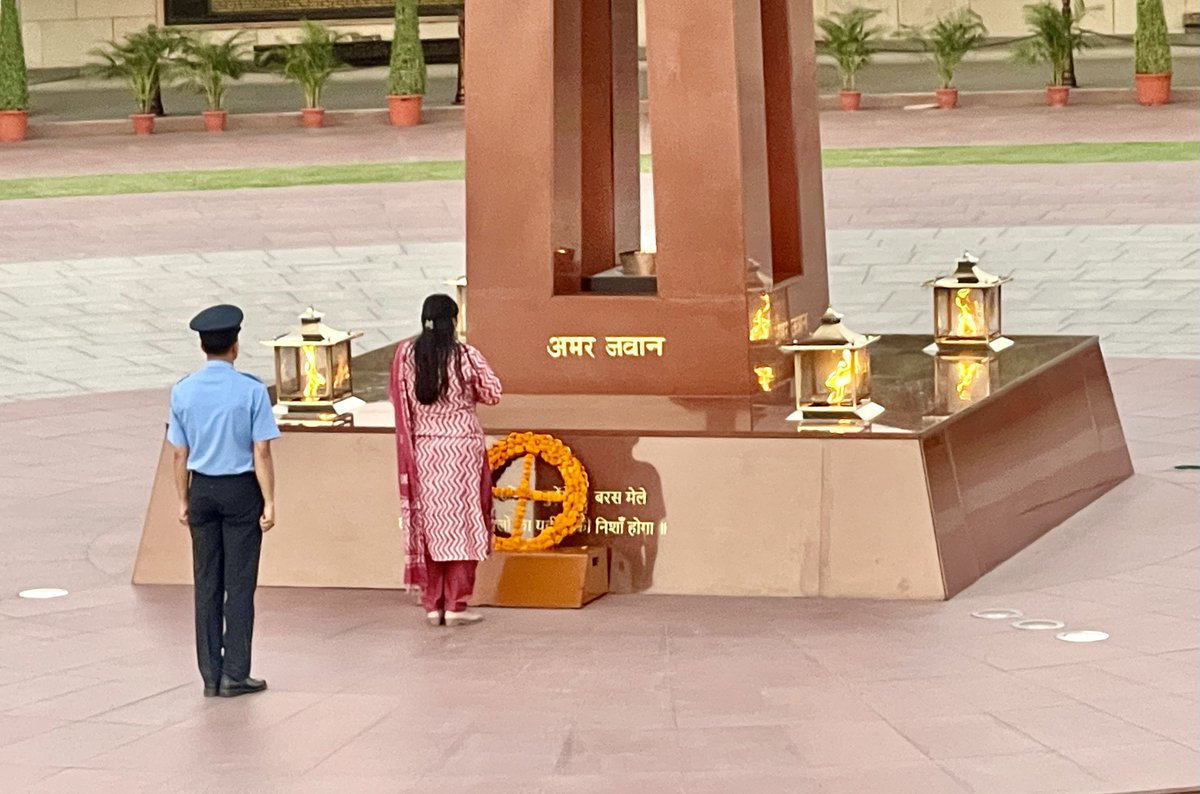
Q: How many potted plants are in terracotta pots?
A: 9